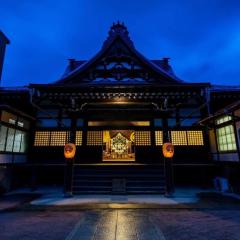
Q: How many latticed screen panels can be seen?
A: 8